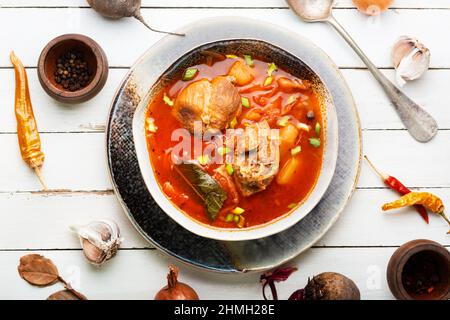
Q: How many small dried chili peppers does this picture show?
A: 2